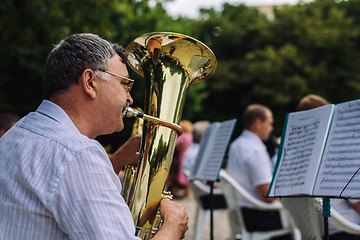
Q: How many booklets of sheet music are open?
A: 2